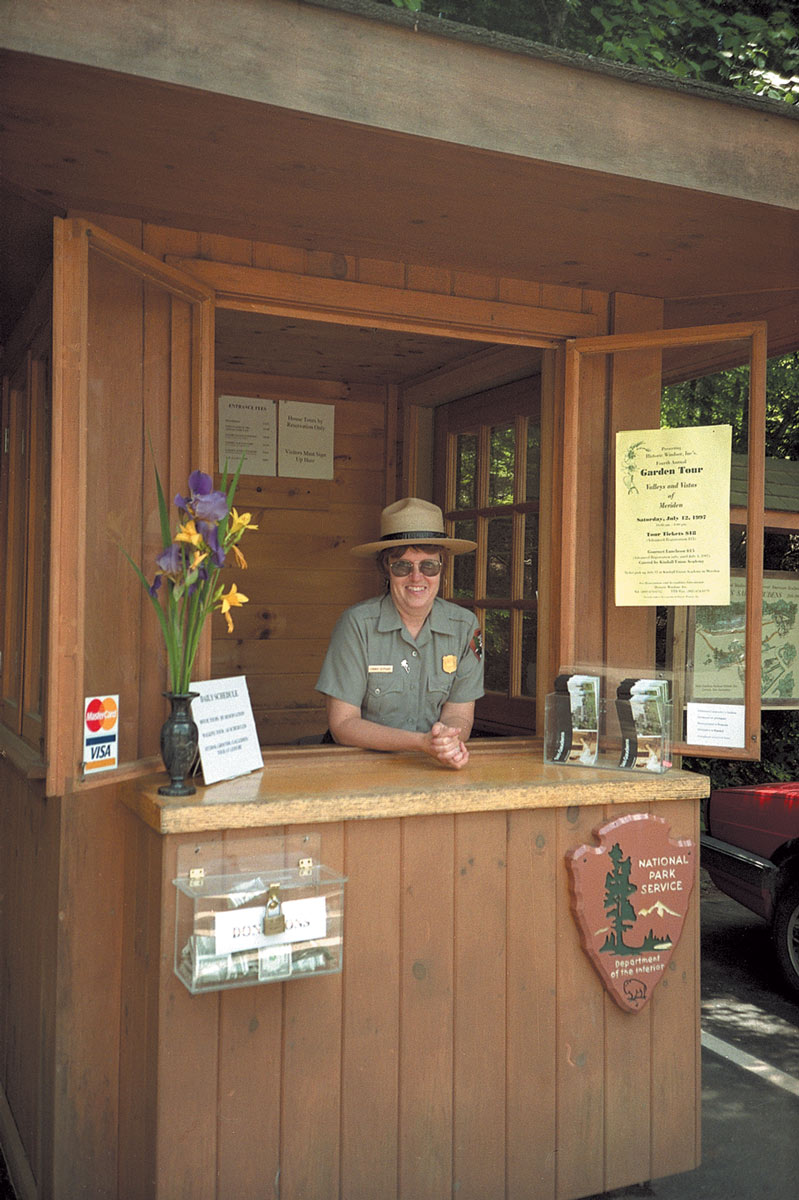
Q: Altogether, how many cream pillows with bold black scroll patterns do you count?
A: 0